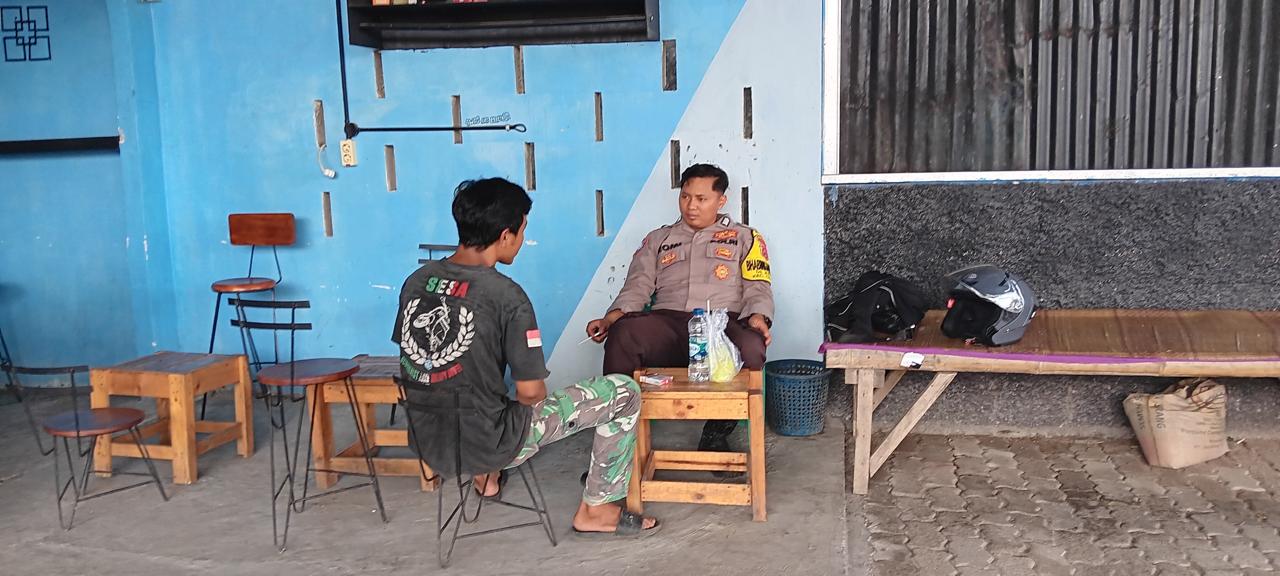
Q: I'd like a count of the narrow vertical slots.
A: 13